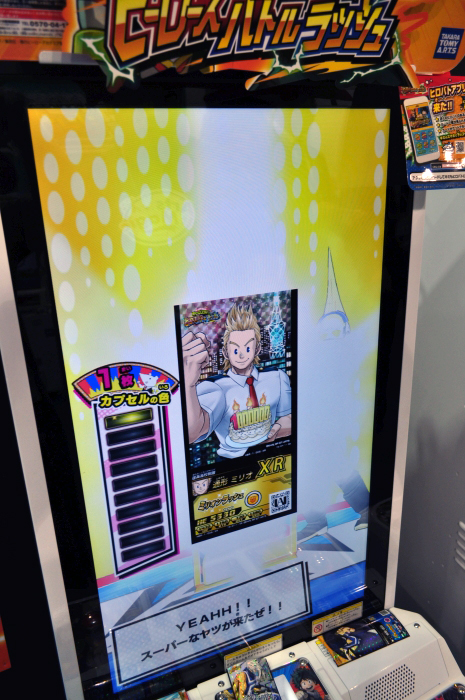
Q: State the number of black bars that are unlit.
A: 9